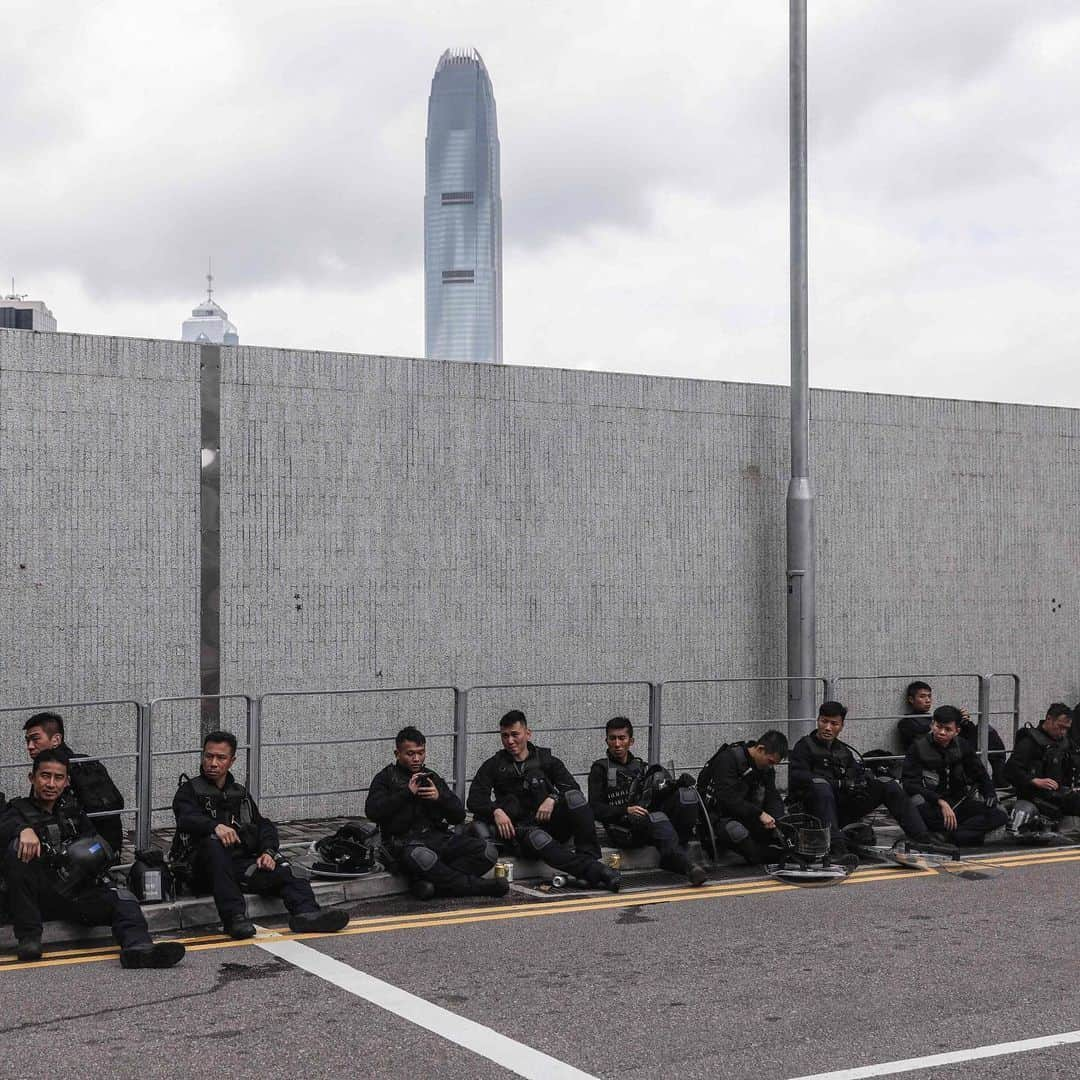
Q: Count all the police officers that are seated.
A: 11